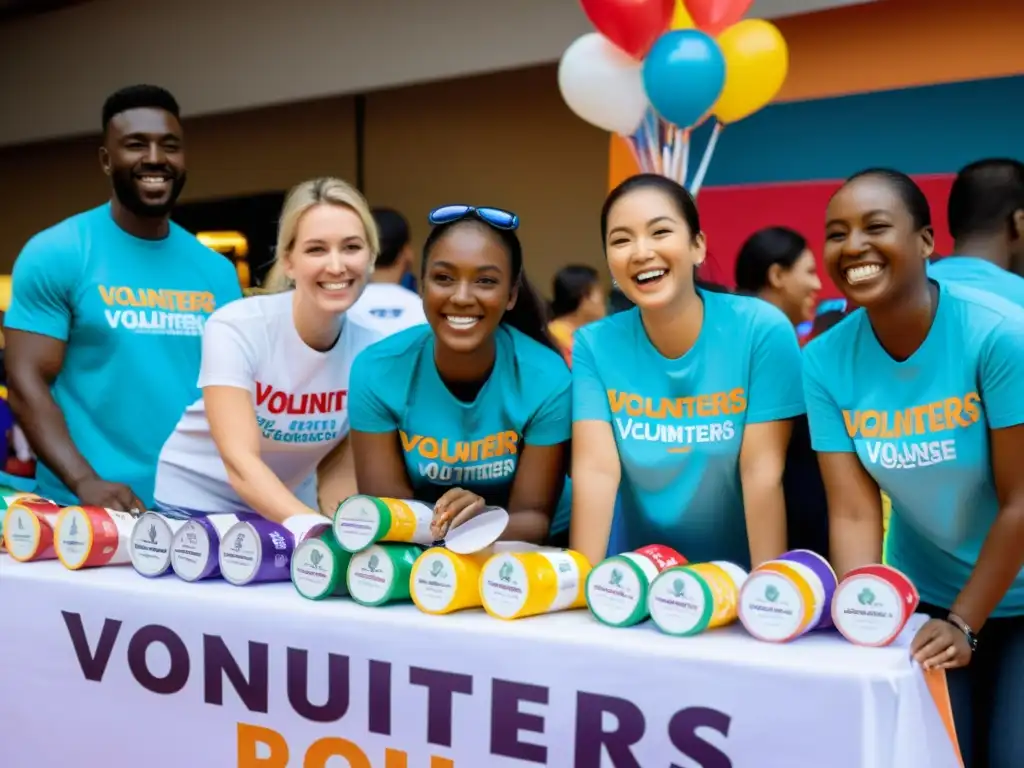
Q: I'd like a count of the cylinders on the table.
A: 14